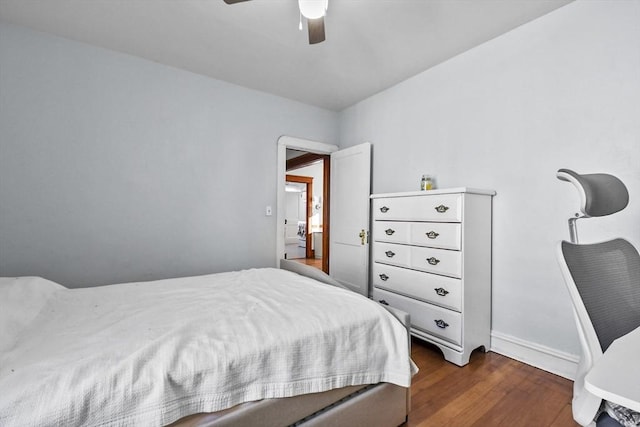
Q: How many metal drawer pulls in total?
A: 10